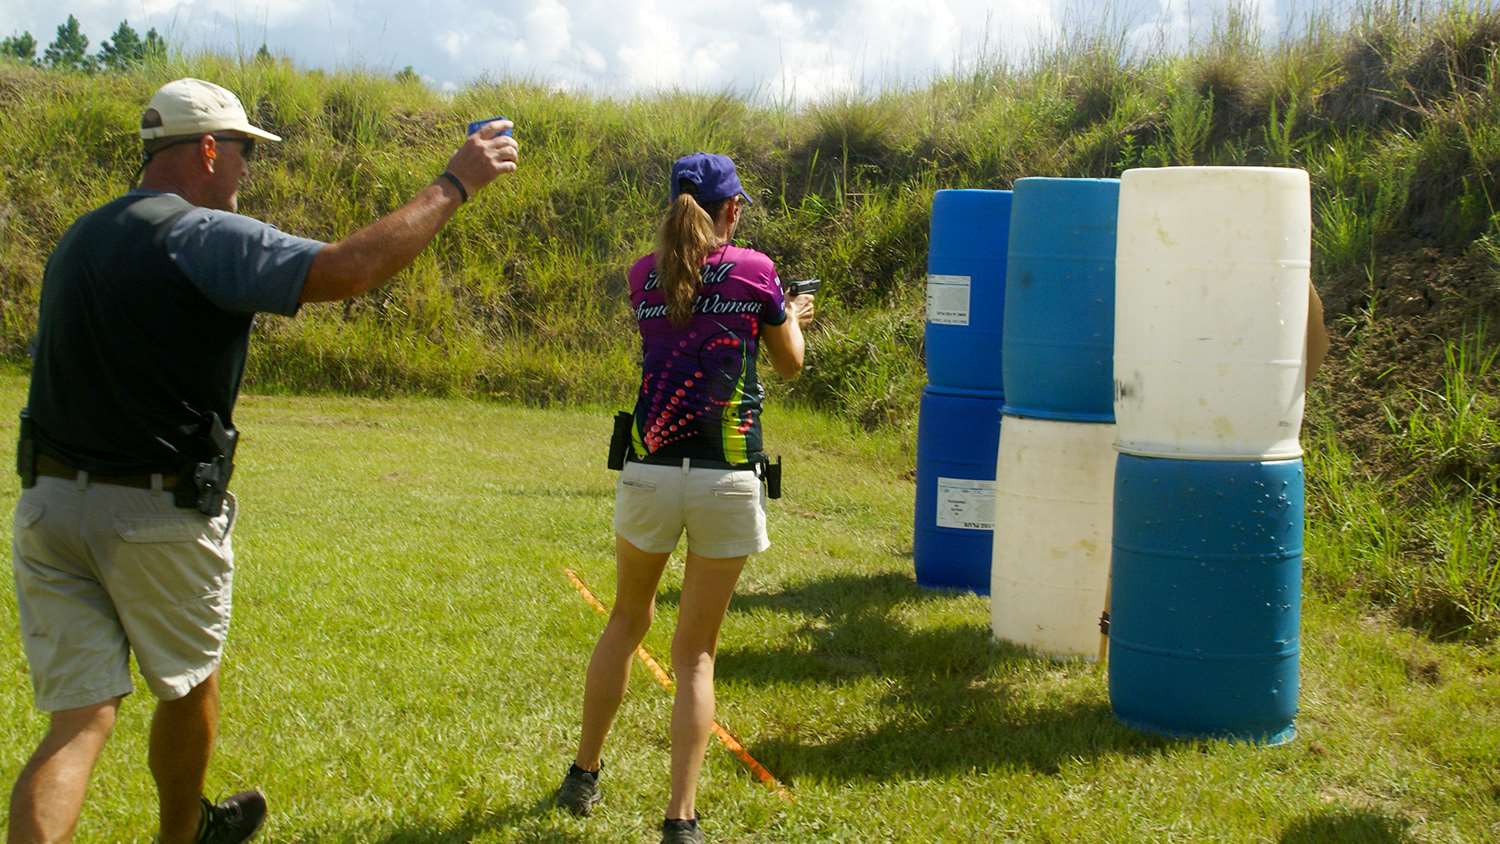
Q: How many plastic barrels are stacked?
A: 6